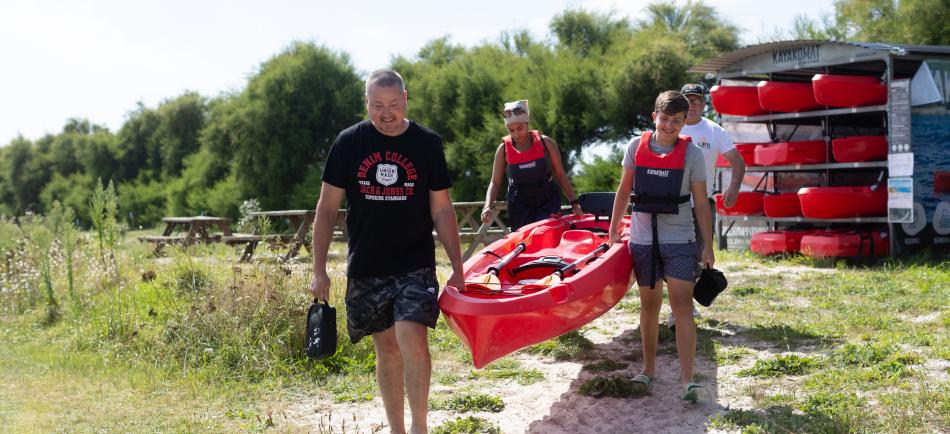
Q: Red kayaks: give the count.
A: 12